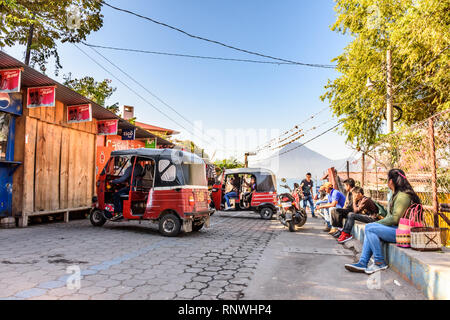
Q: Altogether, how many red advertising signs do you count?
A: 4